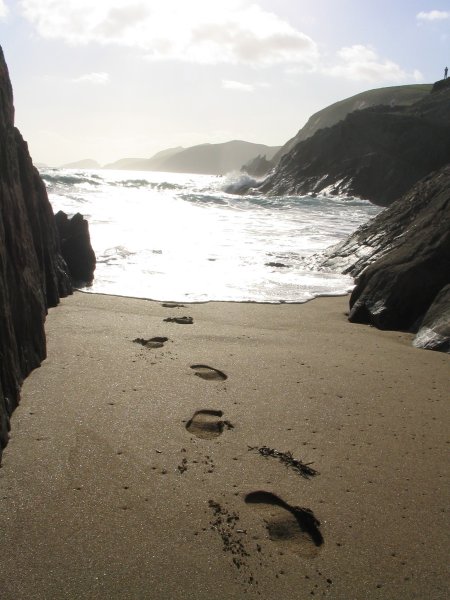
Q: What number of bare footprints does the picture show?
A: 6